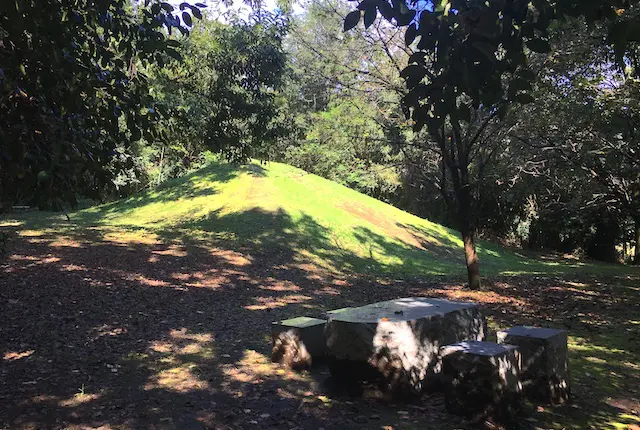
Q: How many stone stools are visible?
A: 3